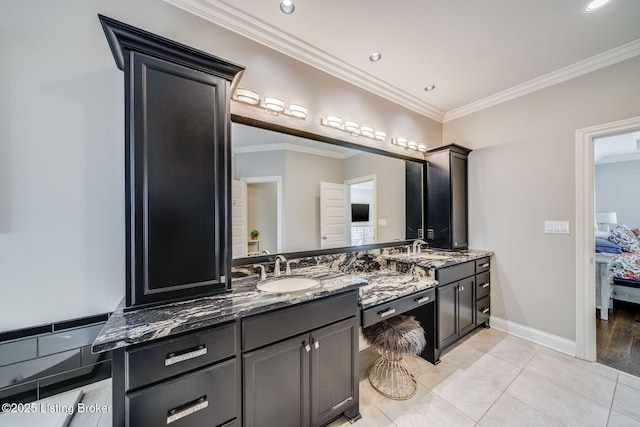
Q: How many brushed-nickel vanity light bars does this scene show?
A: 3